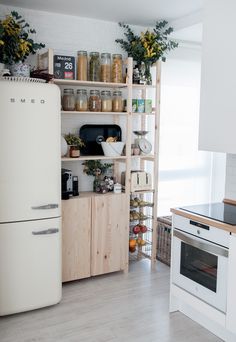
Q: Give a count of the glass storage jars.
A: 9